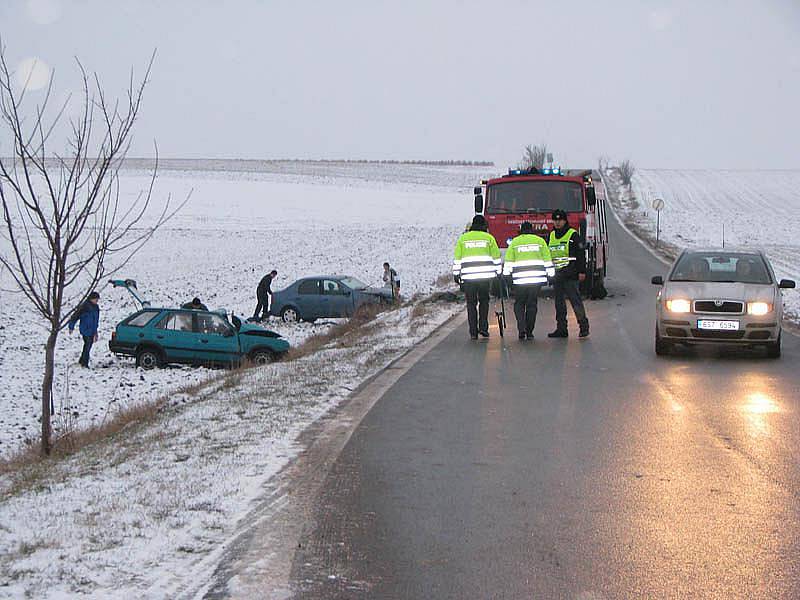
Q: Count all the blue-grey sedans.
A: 1